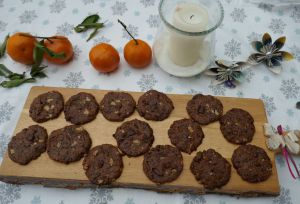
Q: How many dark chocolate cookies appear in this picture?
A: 14